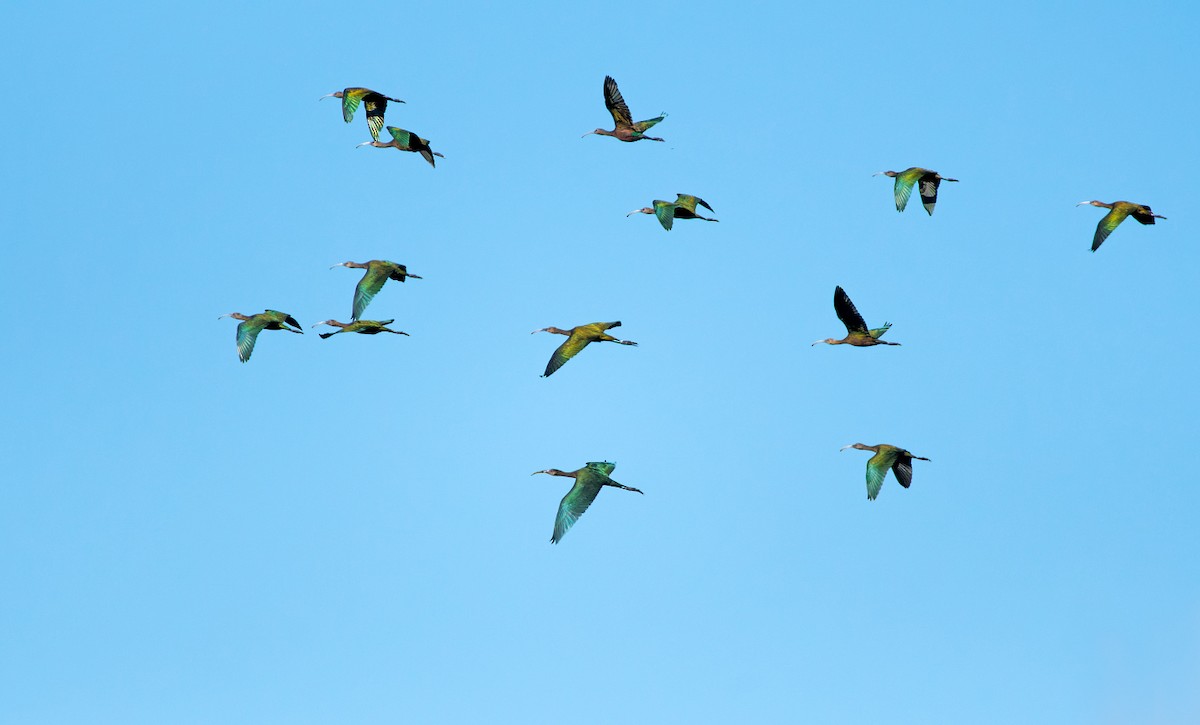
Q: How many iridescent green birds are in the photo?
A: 13